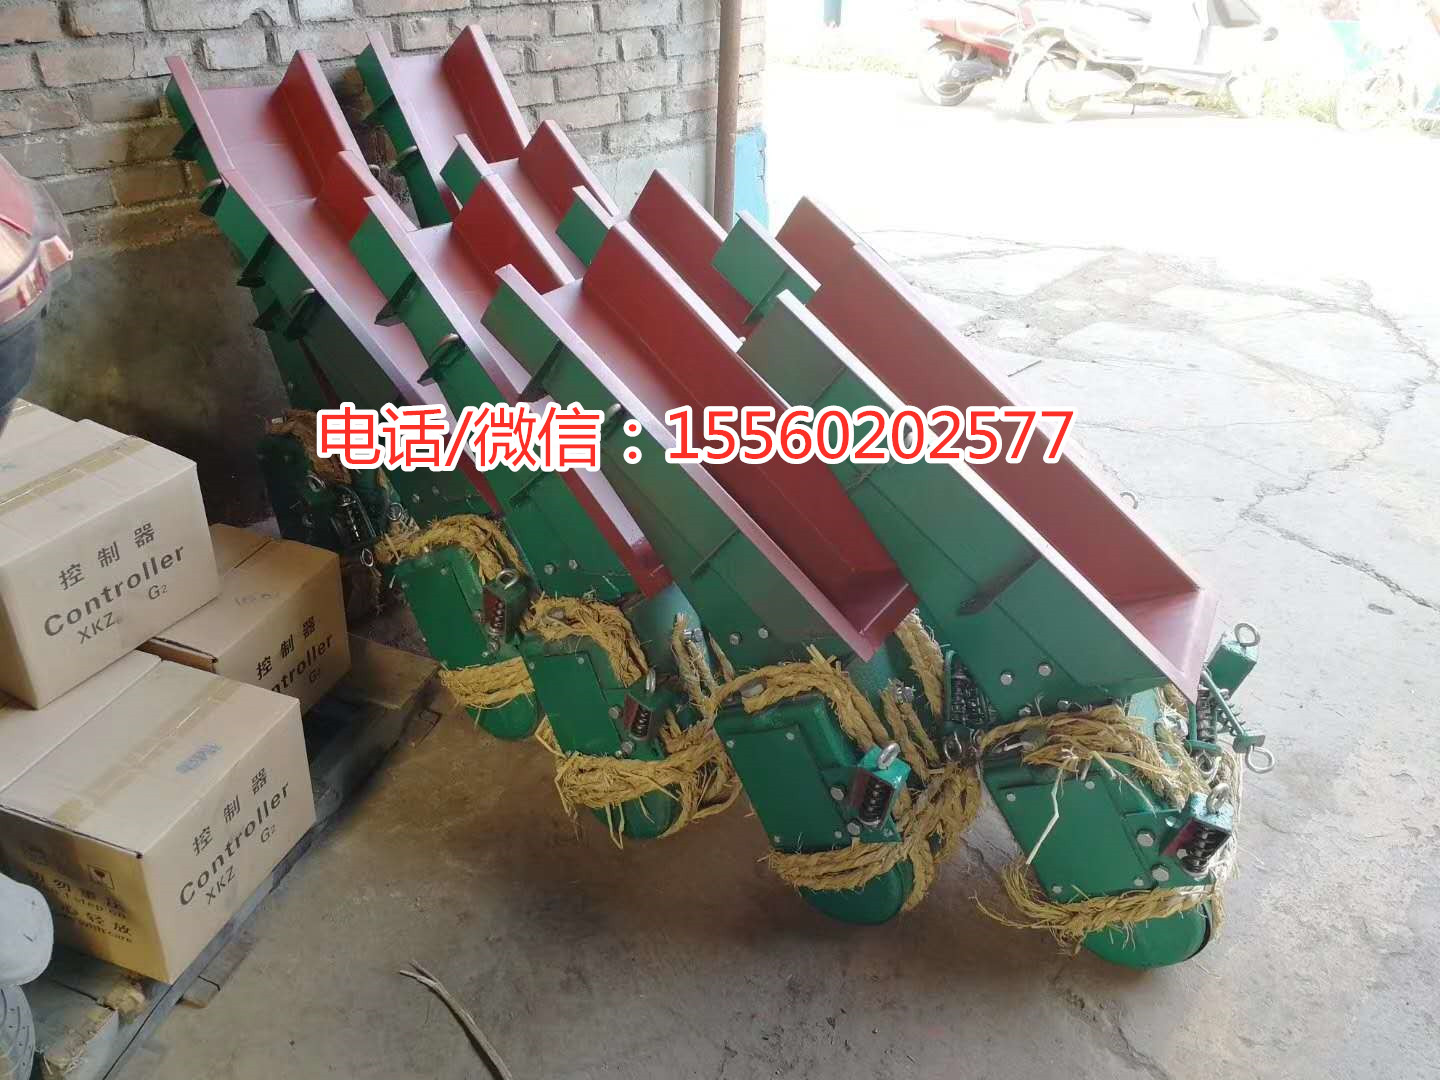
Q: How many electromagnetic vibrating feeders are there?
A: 9